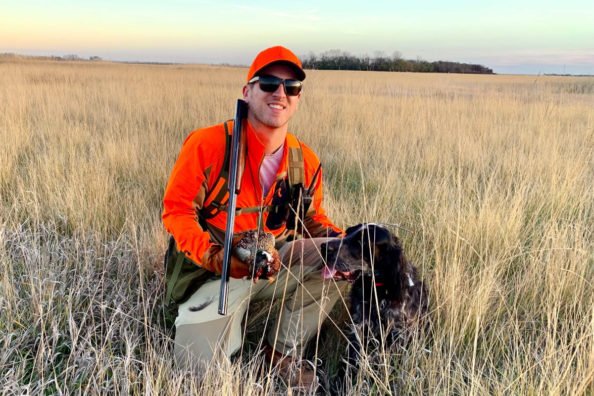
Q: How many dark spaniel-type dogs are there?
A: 1